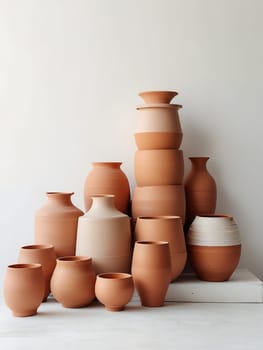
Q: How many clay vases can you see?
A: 15